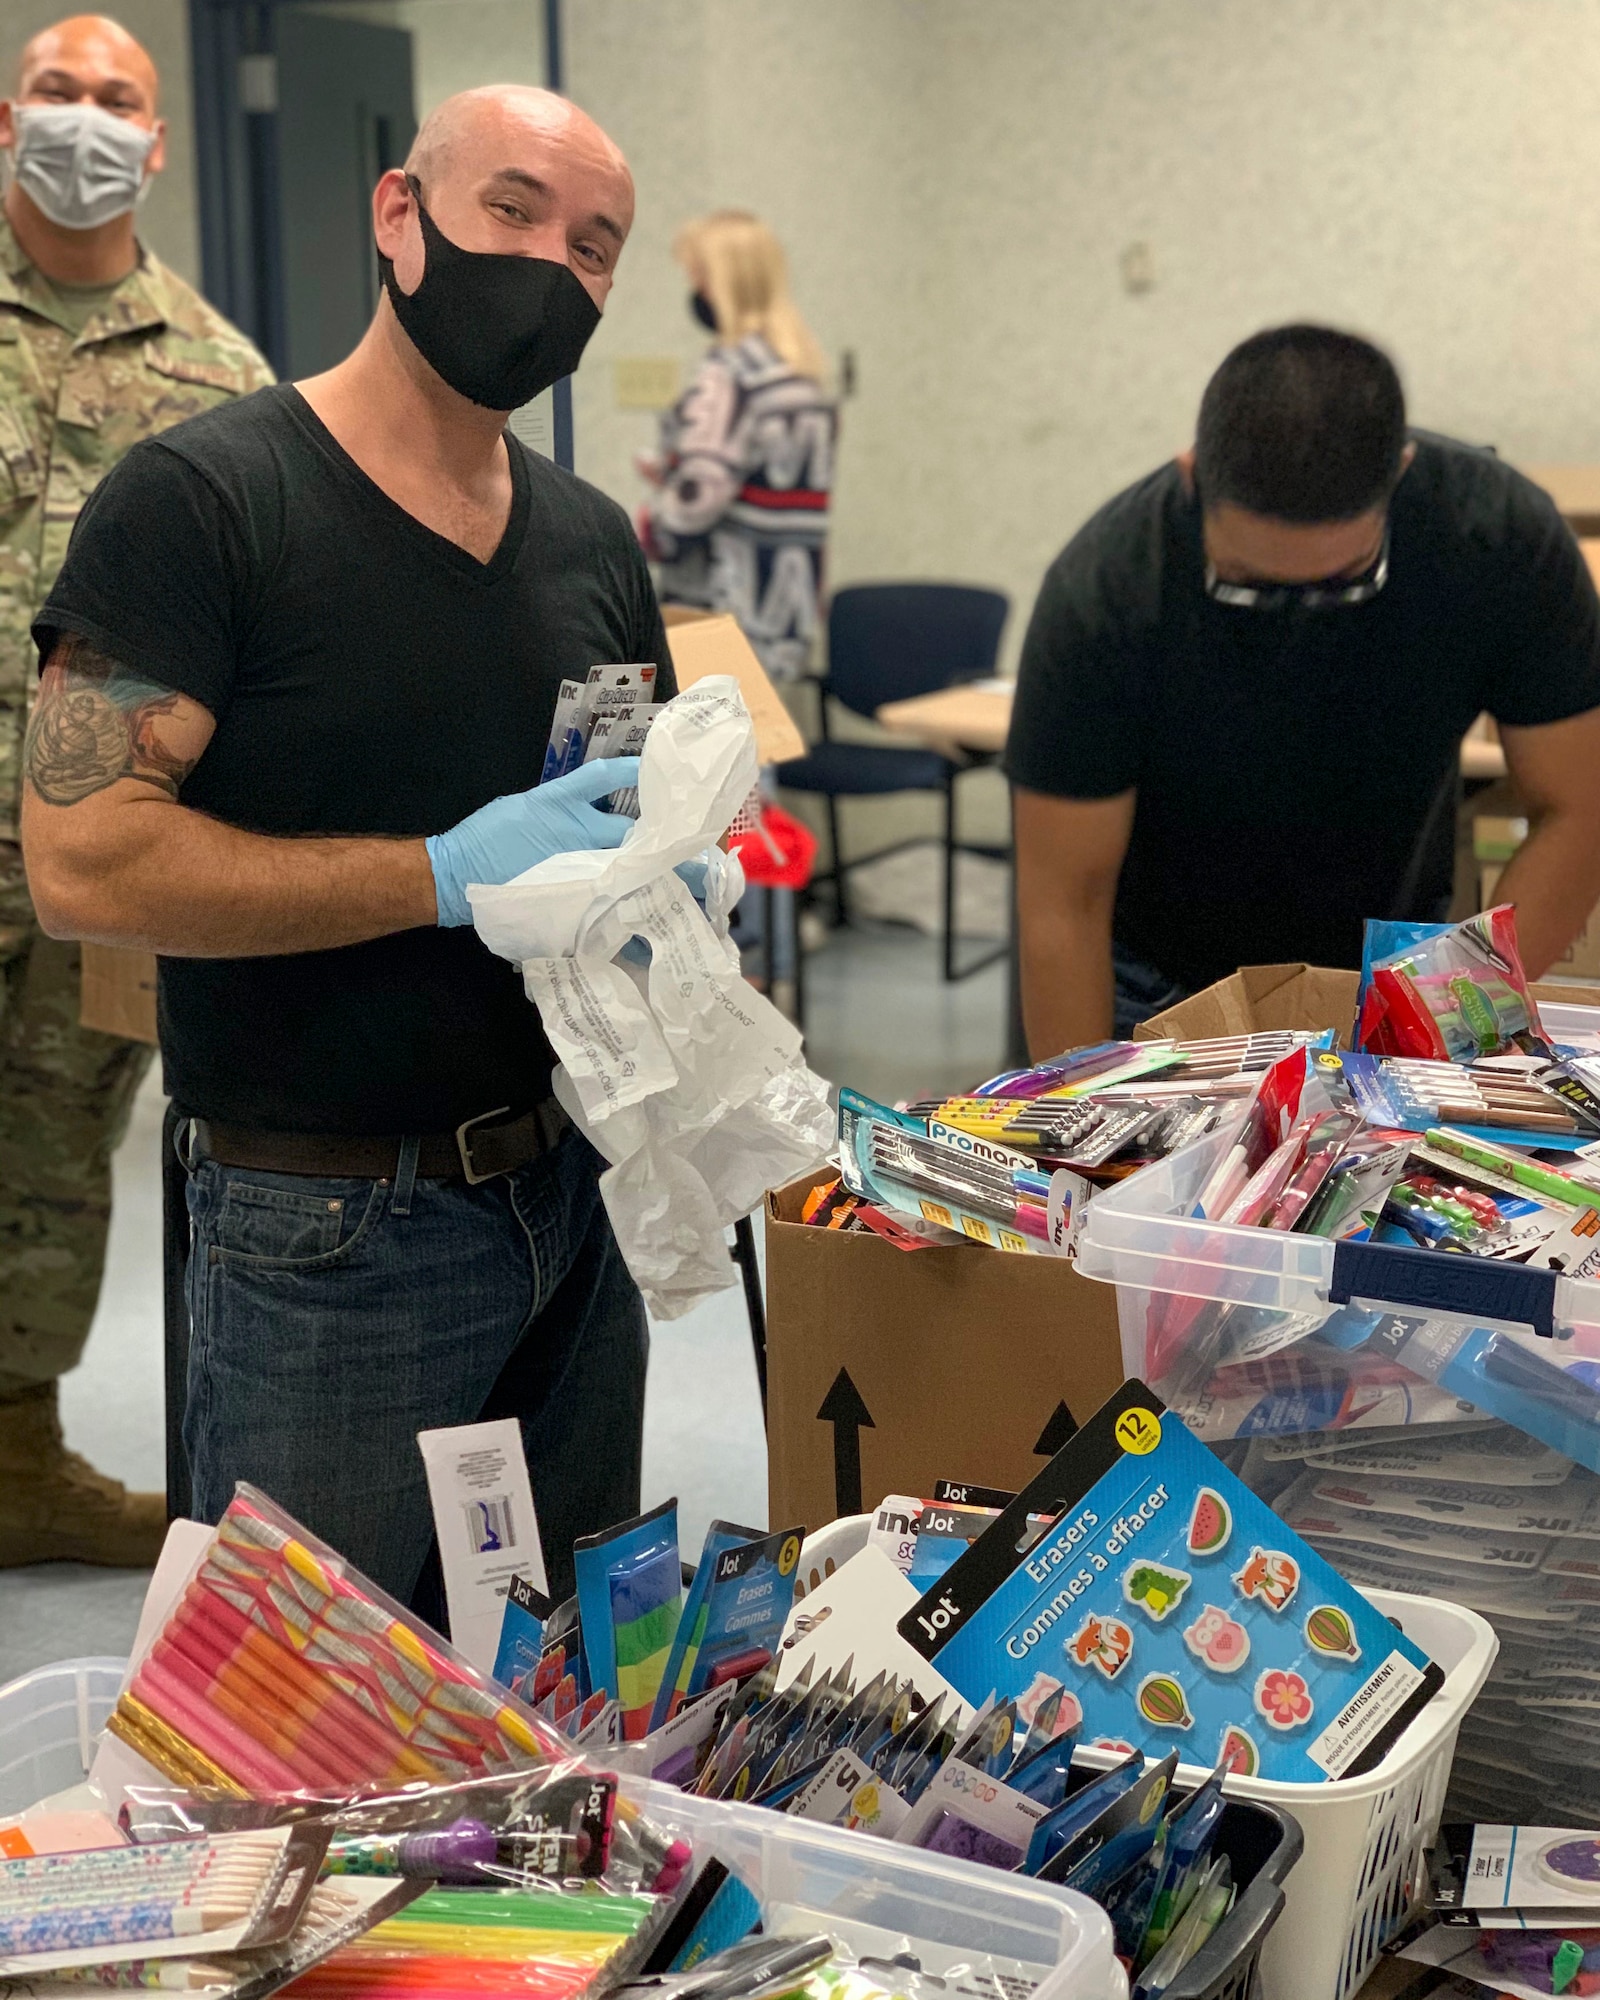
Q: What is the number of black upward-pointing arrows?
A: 2